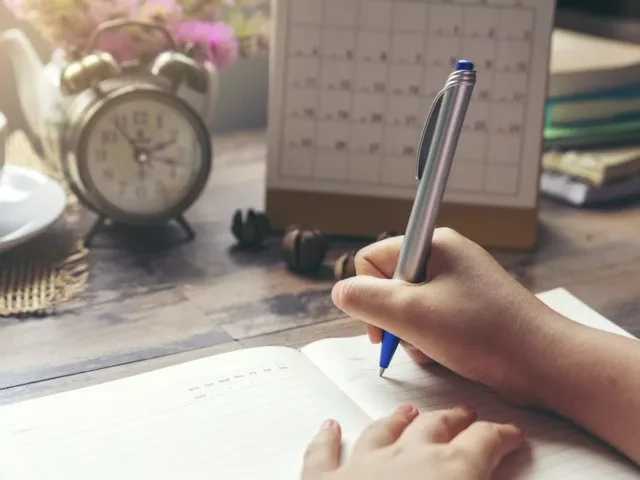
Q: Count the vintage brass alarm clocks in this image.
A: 1